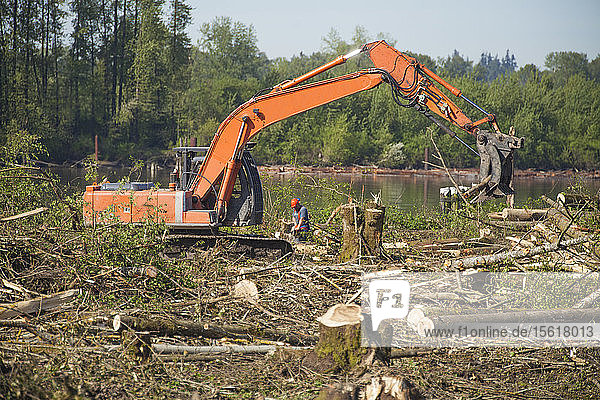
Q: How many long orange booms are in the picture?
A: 1